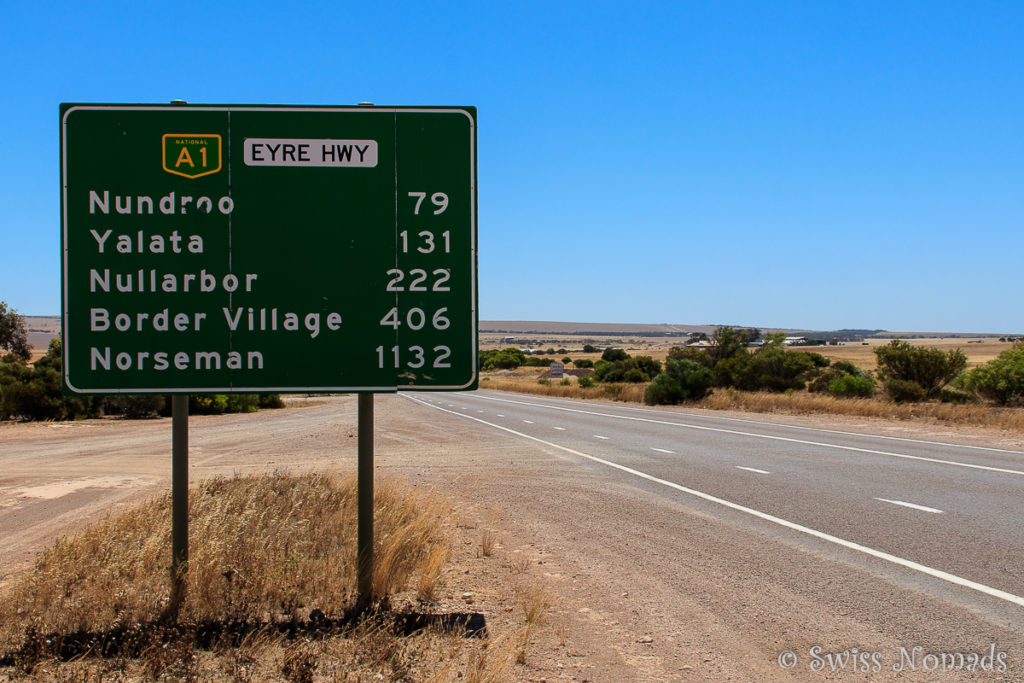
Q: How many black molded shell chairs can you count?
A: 0